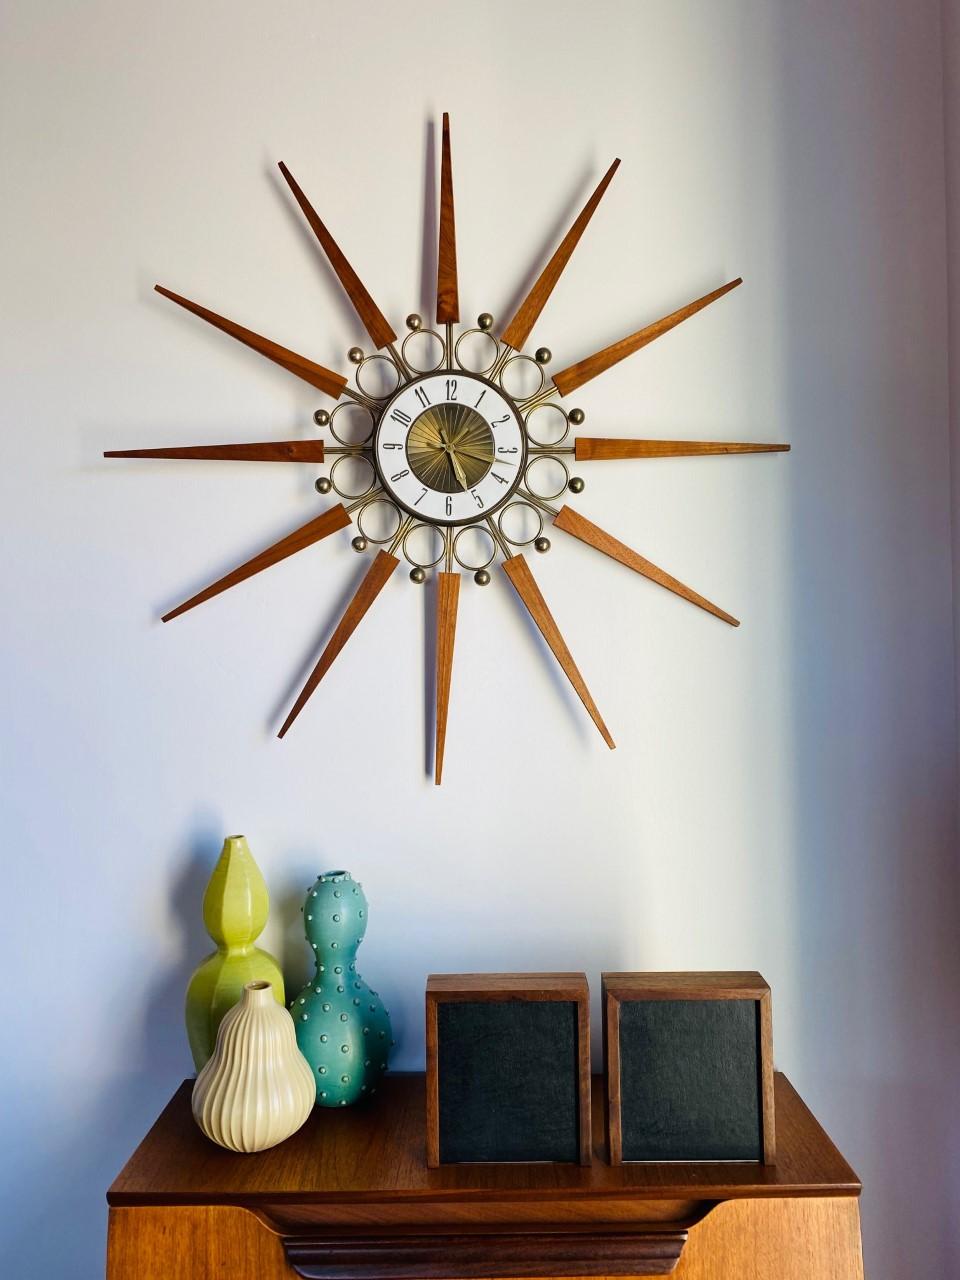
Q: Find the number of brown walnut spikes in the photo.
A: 12